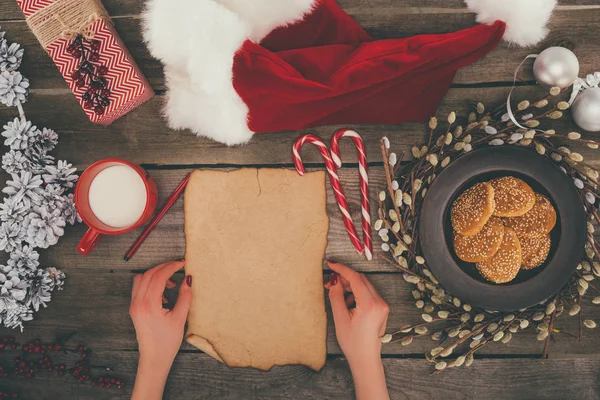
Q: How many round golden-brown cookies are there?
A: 6